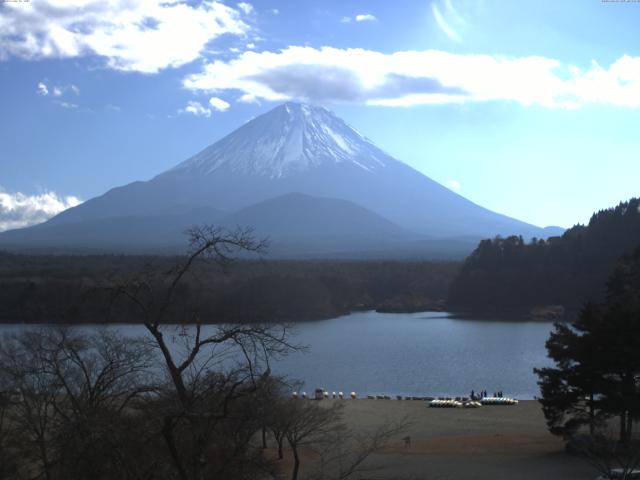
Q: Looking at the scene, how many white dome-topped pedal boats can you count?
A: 6